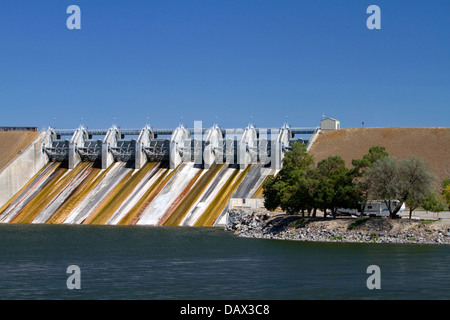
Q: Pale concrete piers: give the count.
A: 8